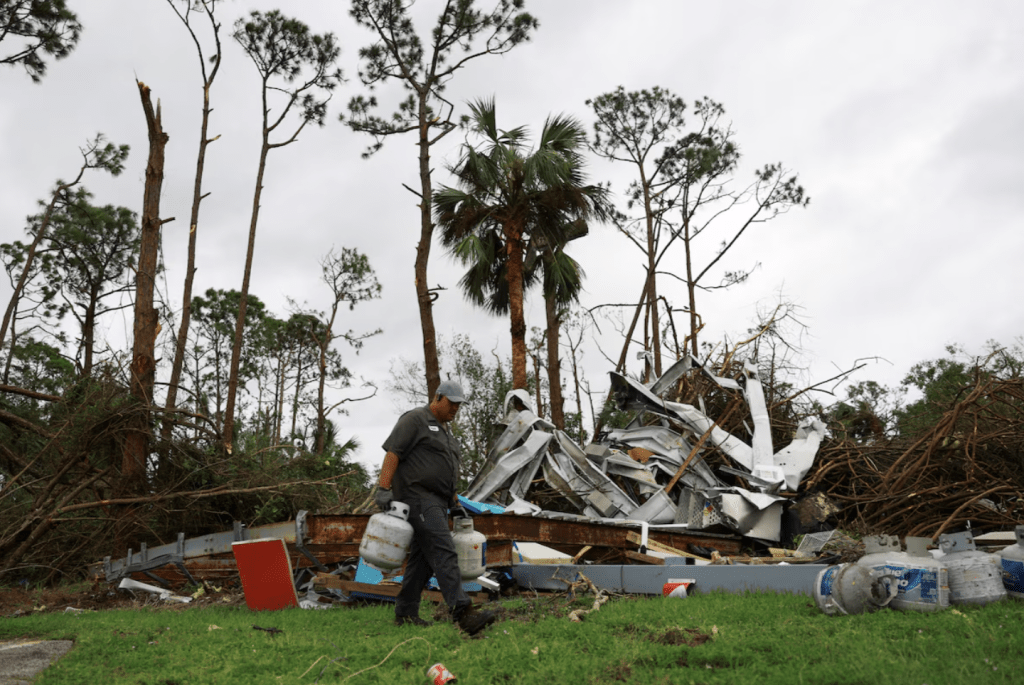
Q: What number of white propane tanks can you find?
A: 7